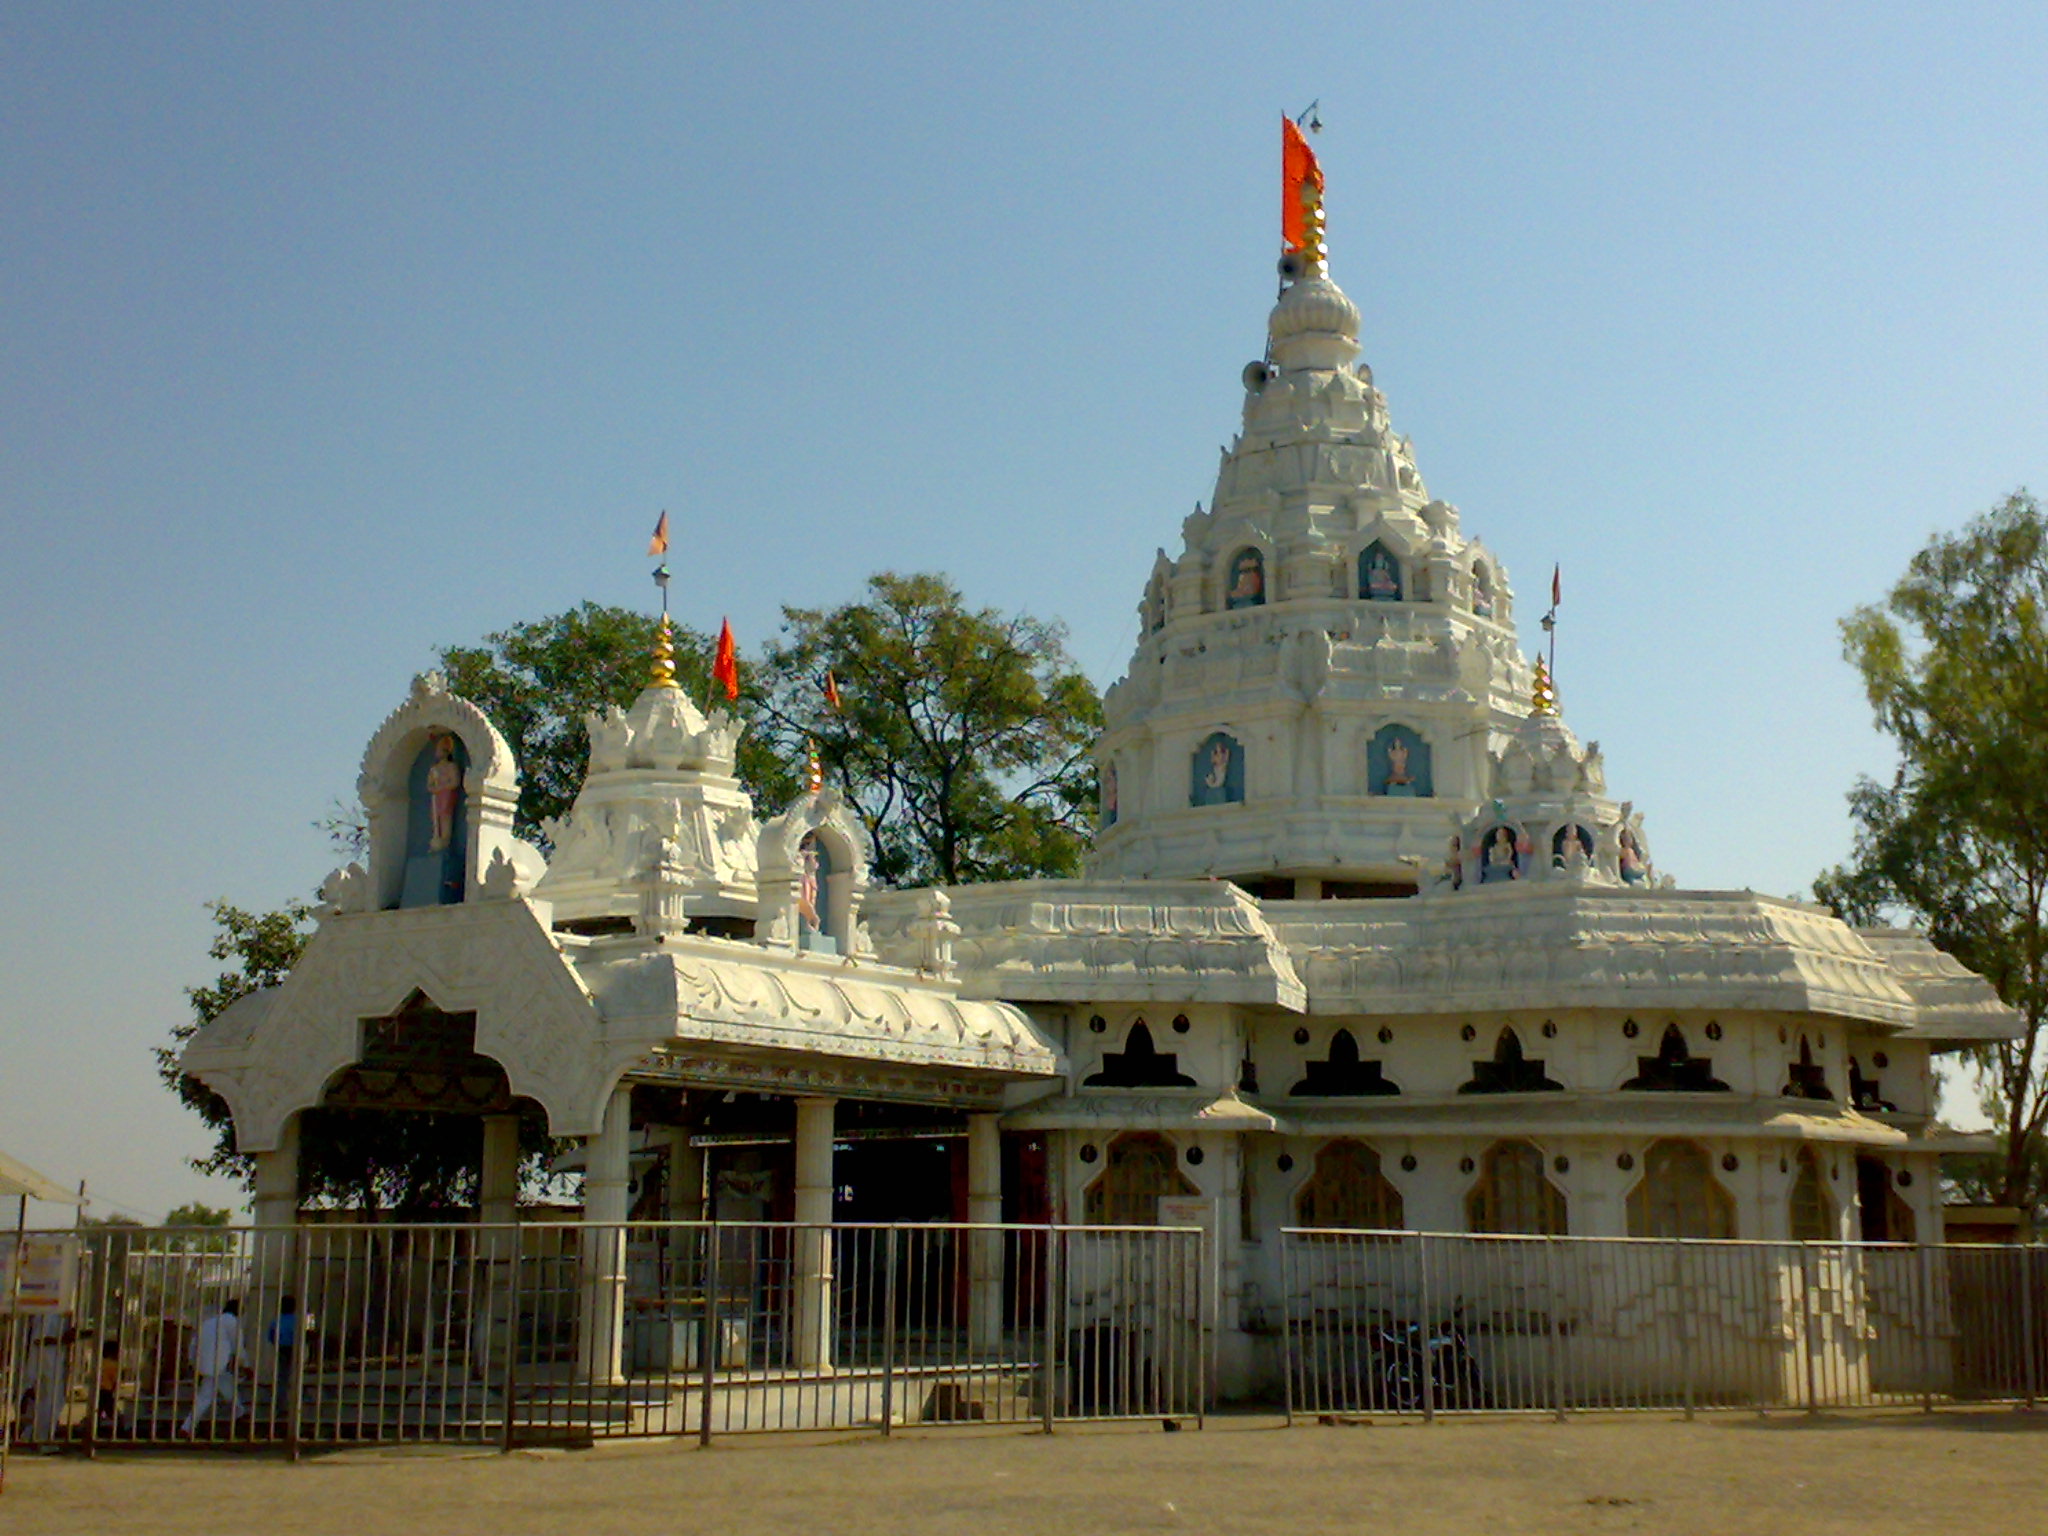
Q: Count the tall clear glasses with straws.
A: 0